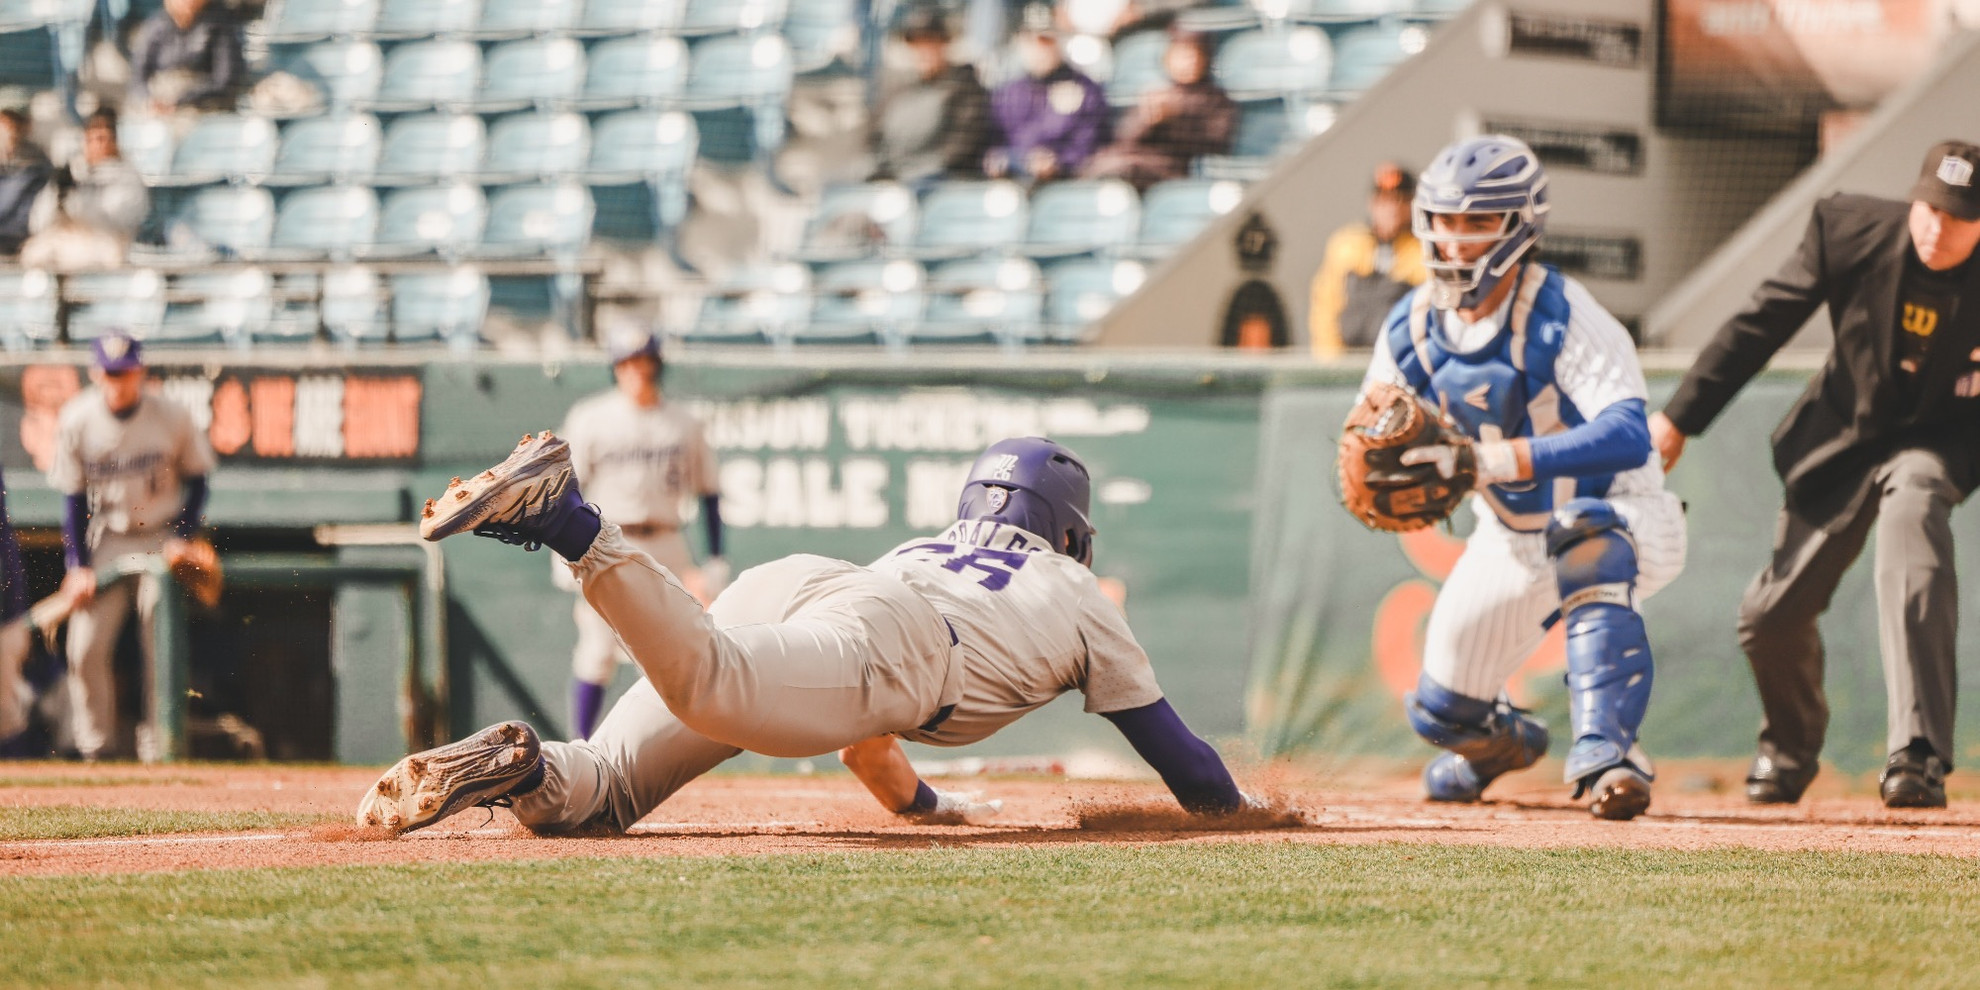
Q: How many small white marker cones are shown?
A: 0